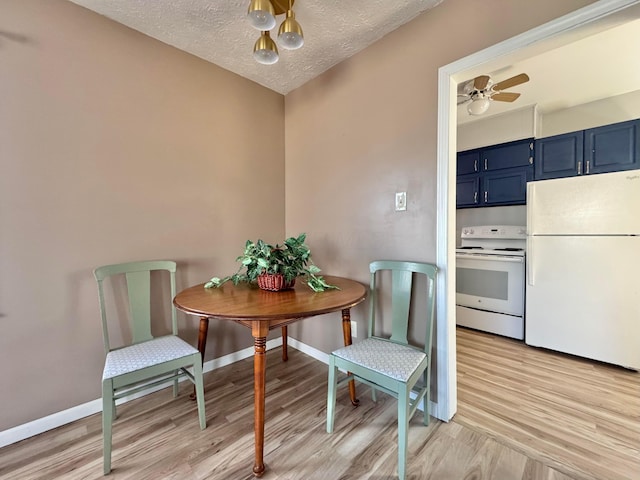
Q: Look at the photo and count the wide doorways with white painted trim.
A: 1